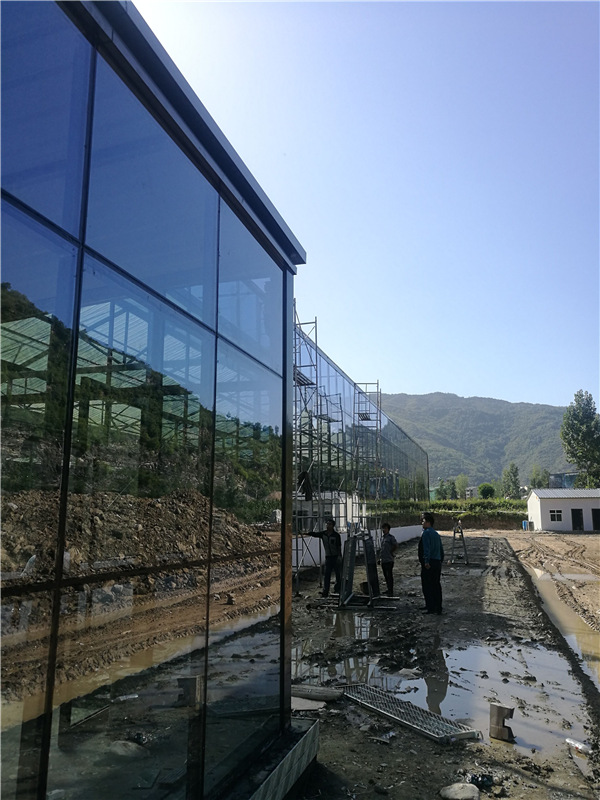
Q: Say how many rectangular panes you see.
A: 9